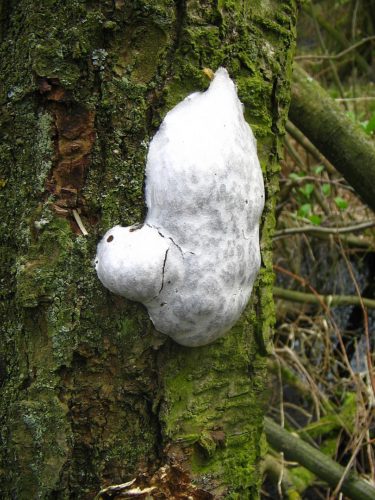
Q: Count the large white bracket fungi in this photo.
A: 1